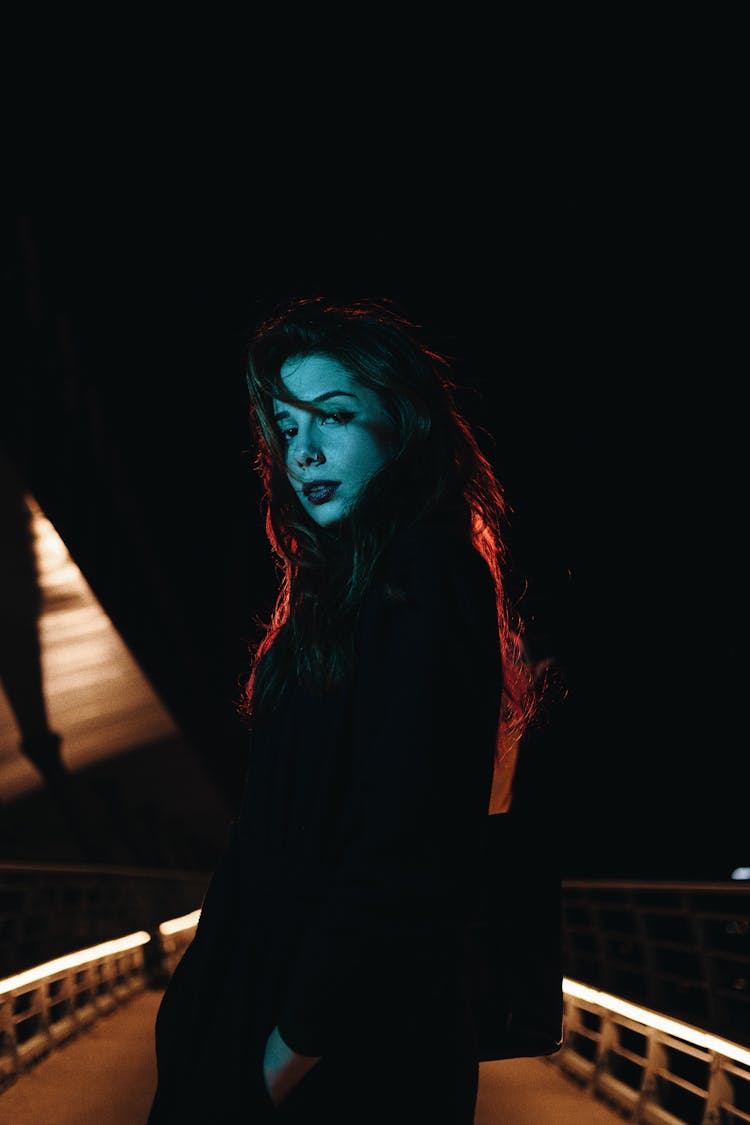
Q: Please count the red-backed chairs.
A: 0